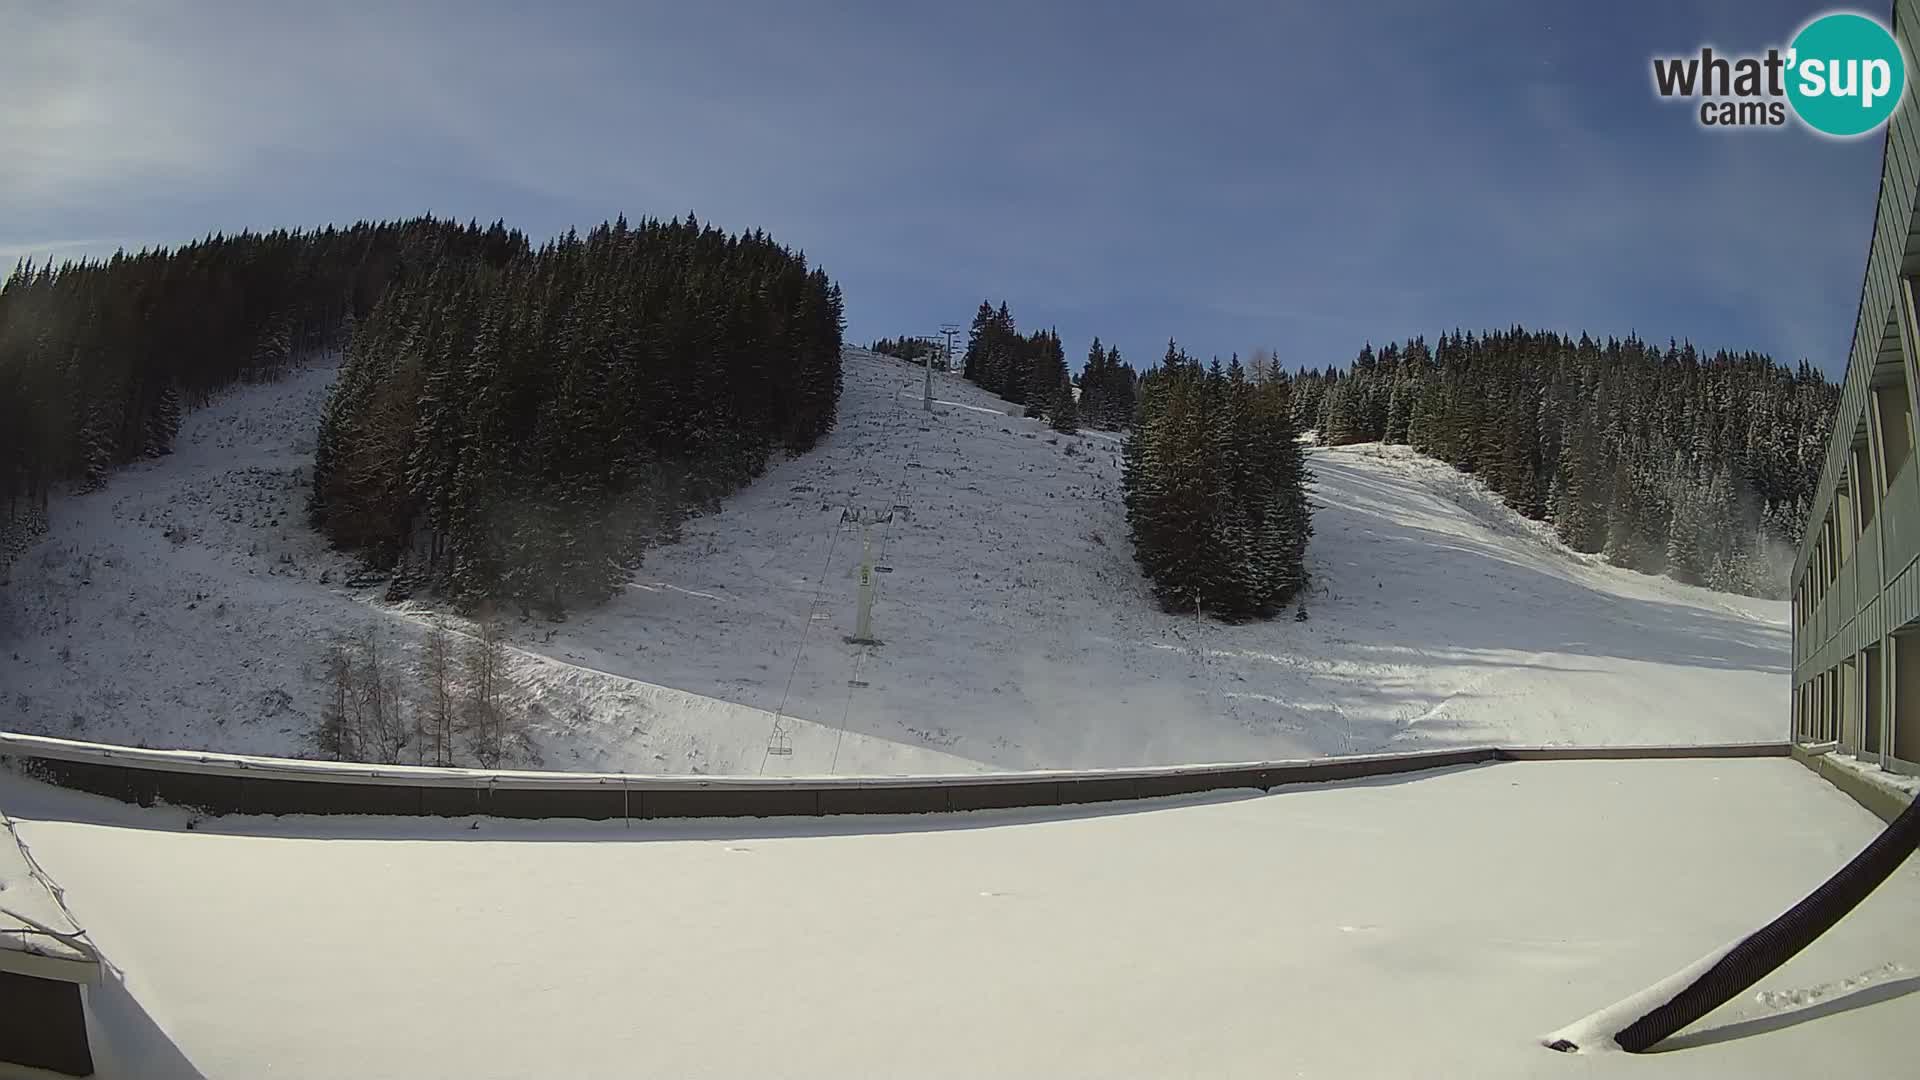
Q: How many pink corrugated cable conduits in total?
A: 0